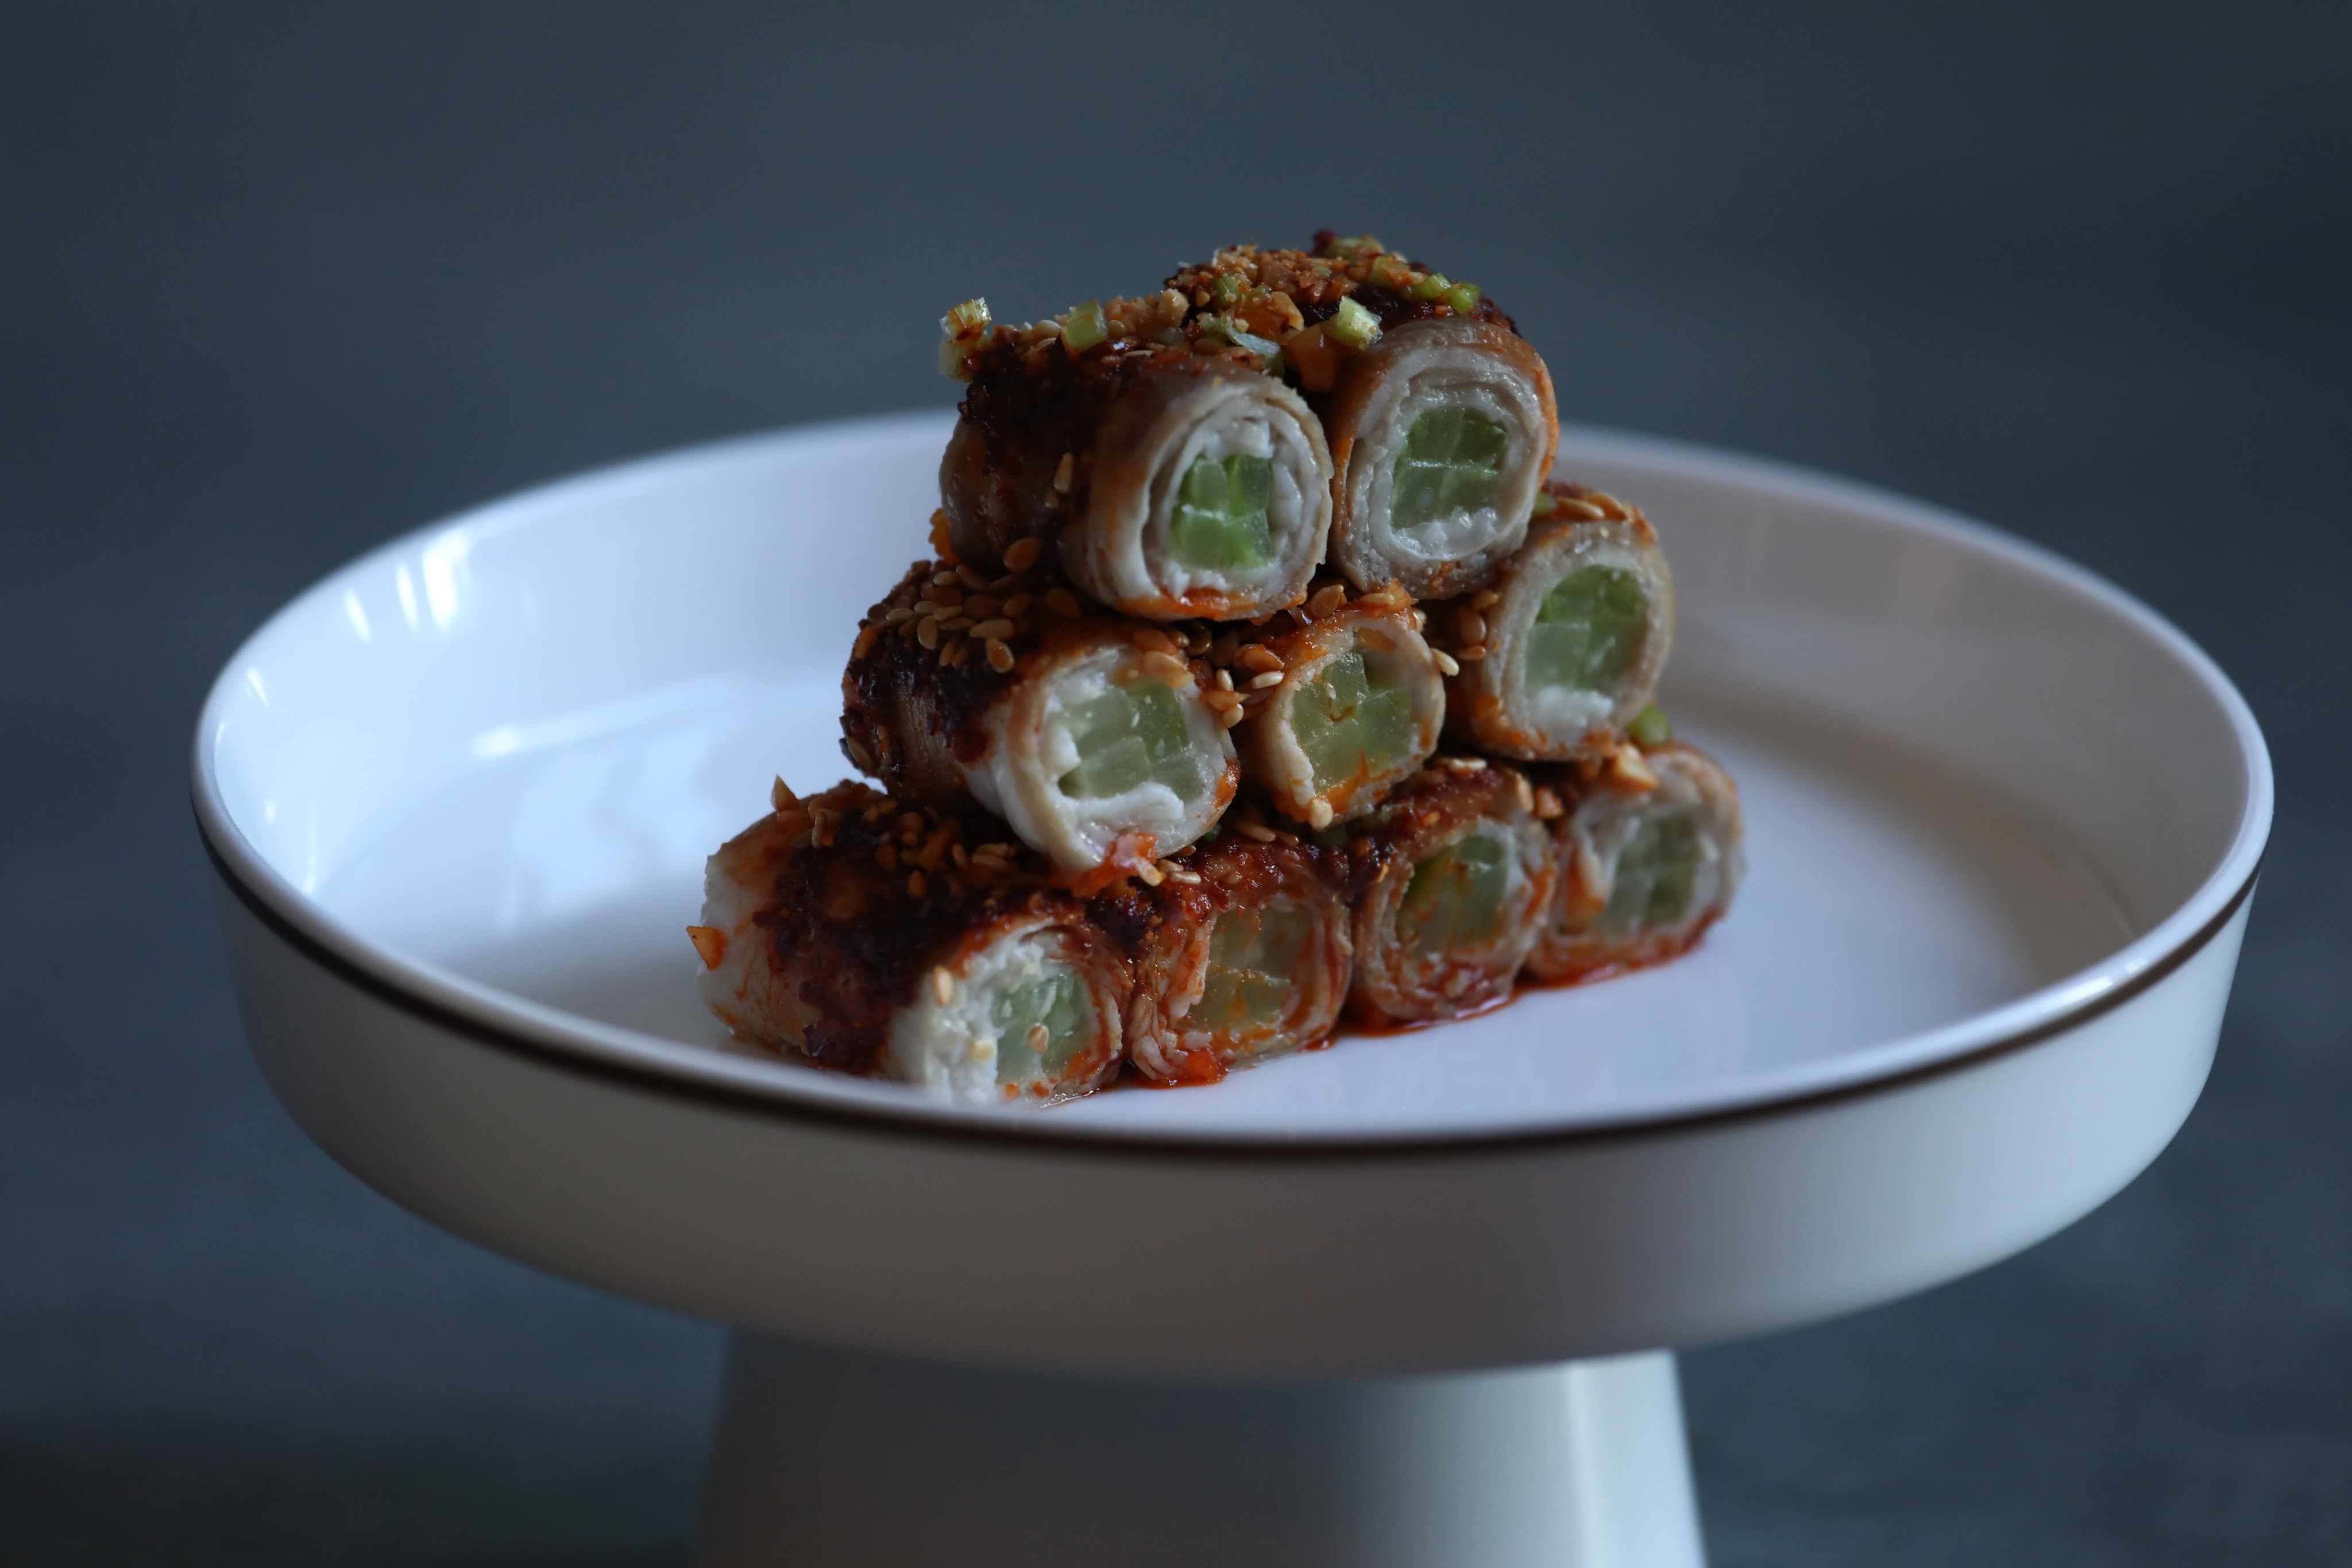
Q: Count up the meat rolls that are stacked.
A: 9